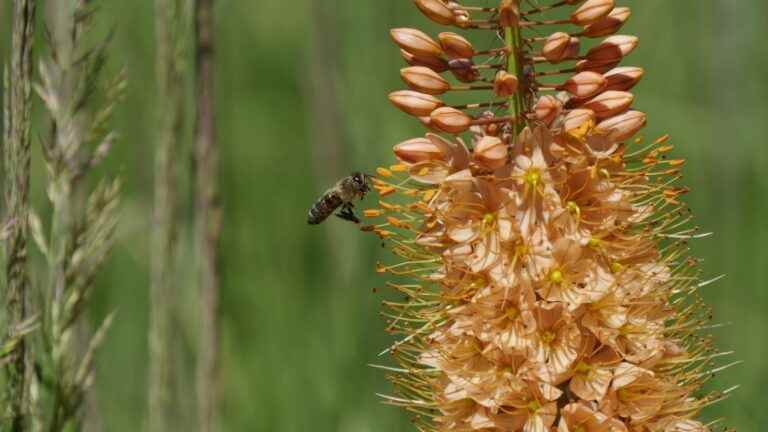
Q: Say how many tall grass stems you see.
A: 4